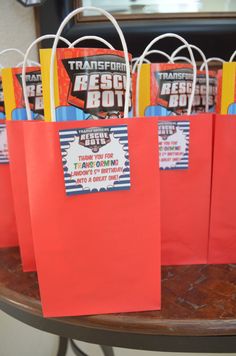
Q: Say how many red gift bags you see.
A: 5